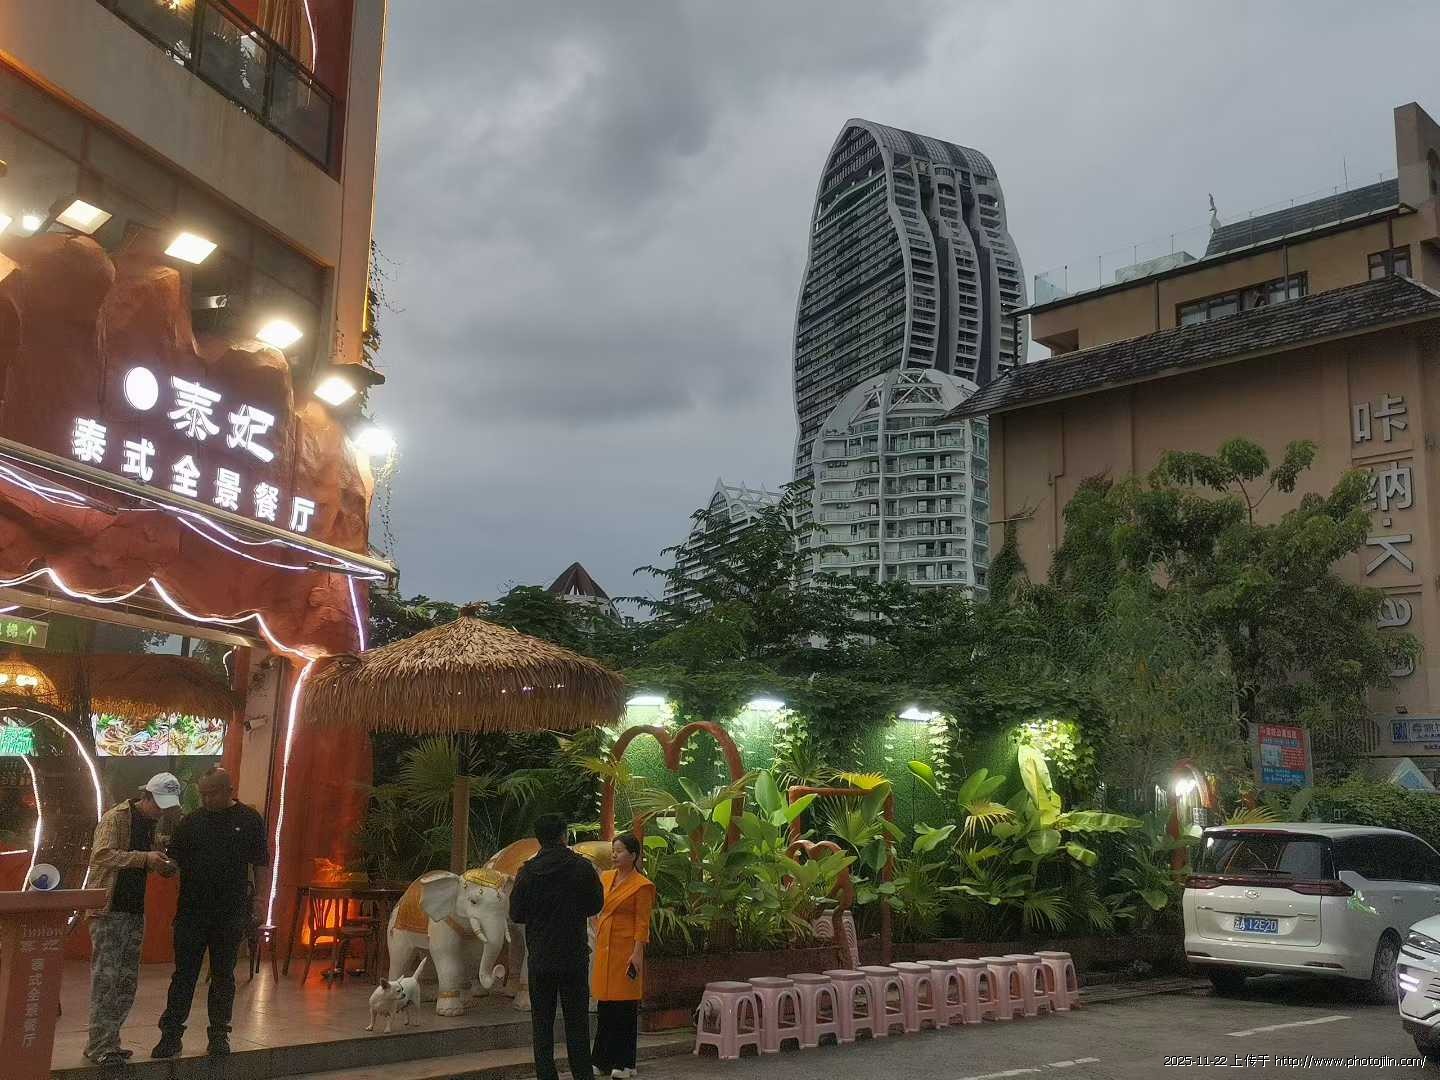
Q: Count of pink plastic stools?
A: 11